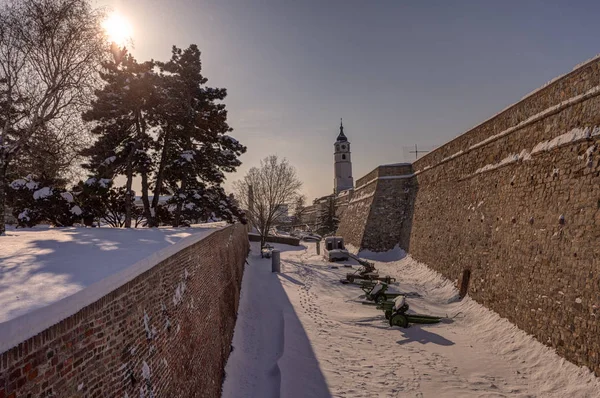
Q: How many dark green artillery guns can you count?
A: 3